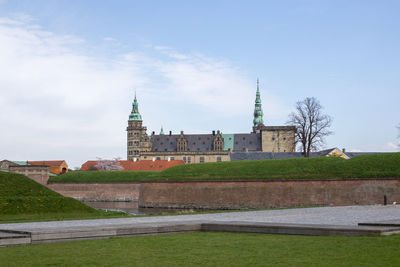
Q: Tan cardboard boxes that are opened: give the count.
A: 0